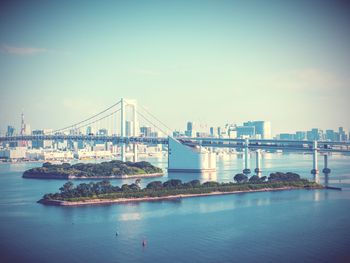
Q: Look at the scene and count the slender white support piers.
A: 4